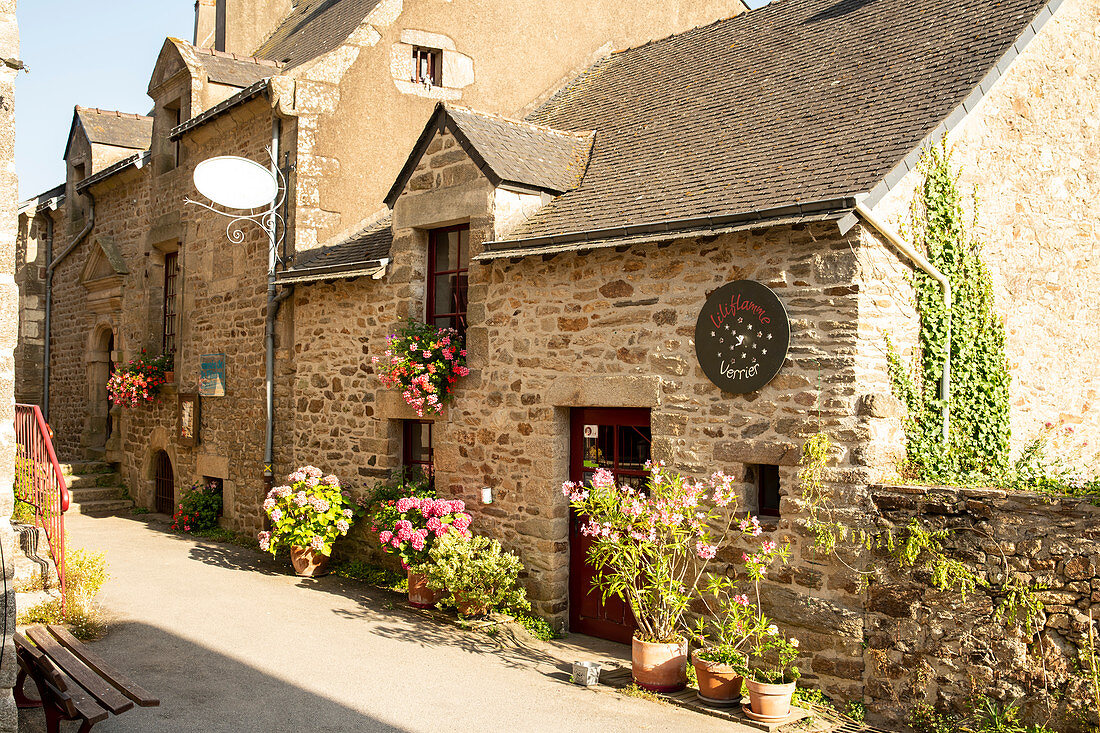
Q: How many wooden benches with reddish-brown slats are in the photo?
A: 1